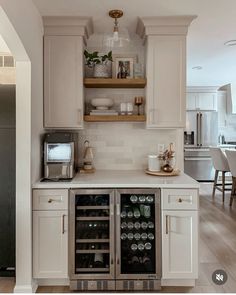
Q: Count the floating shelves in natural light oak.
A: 2